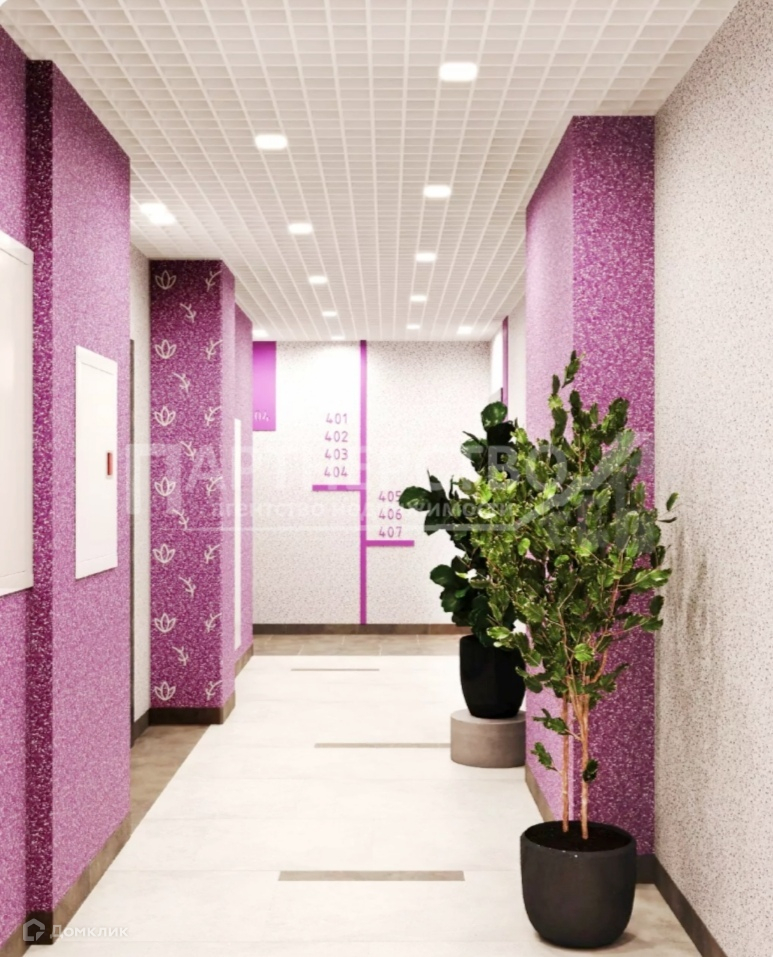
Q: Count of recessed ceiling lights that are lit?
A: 13